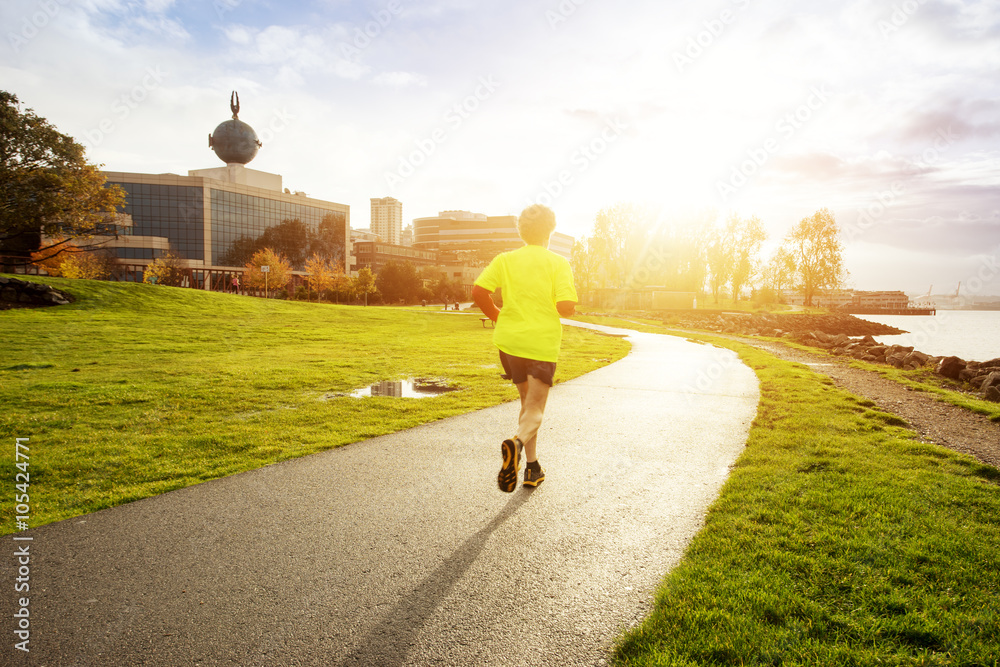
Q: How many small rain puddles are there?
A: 1